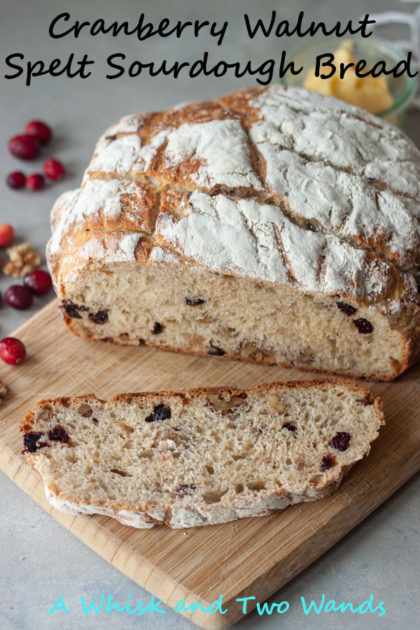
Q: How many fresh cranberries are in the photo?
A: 9